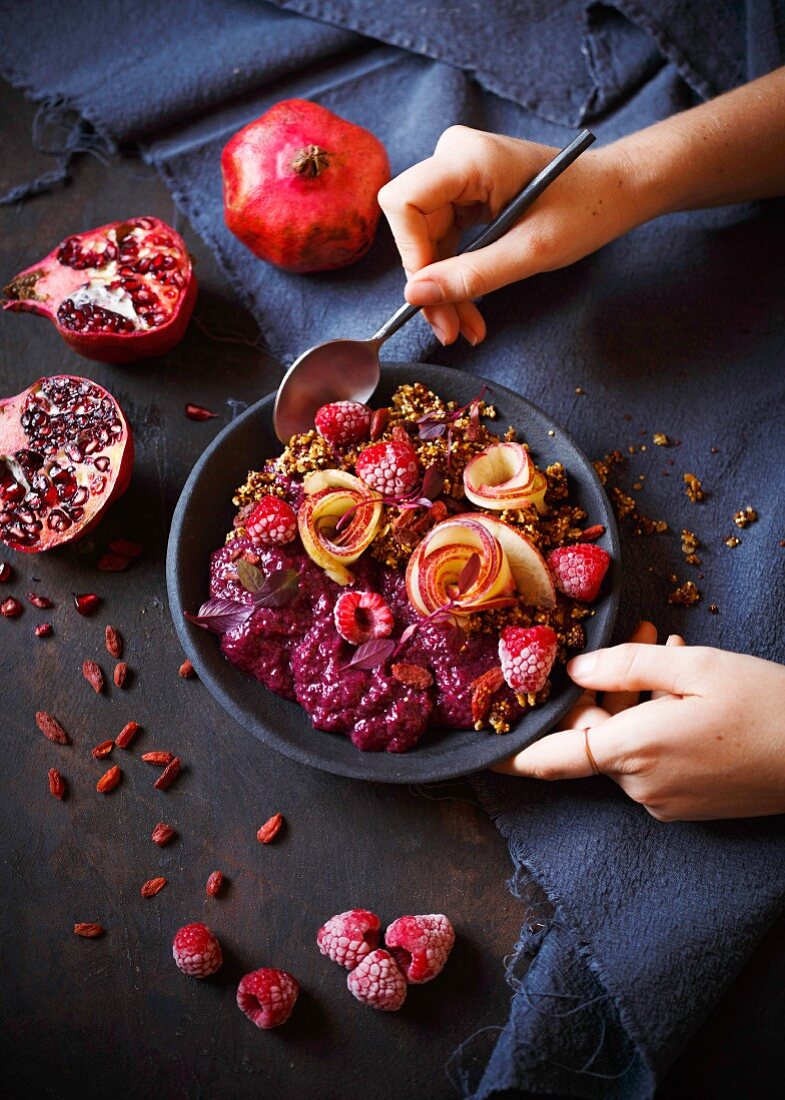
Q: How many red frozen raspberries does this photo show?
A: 11